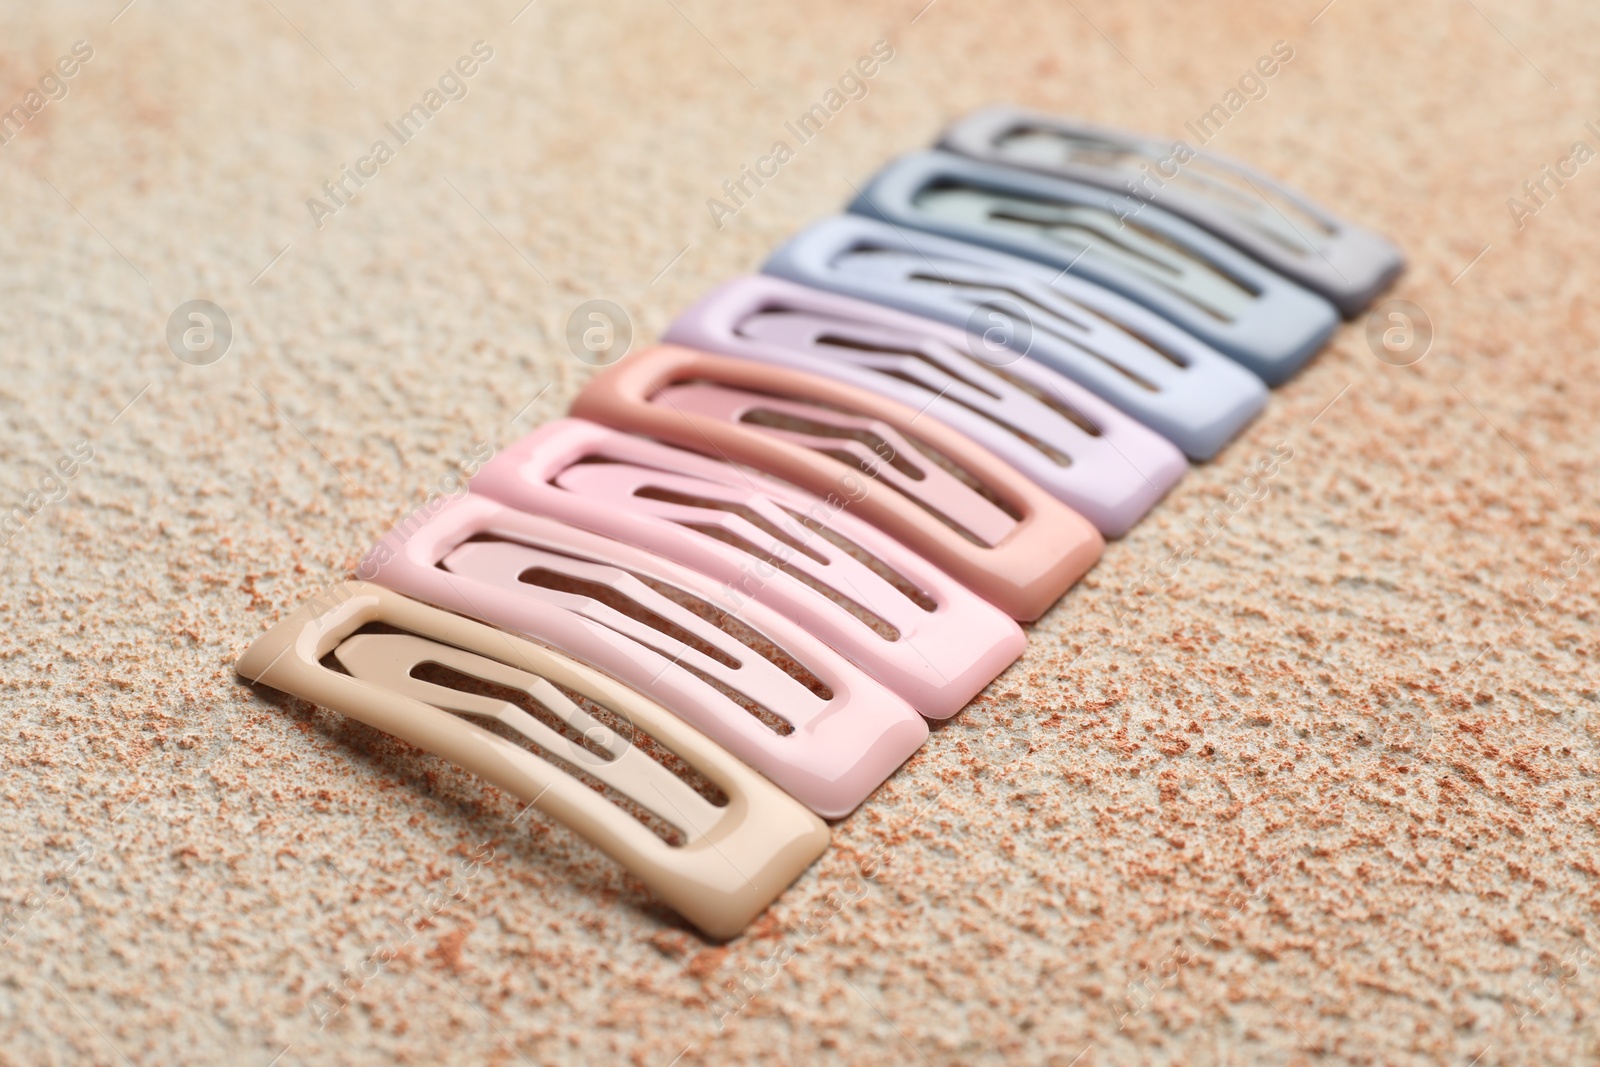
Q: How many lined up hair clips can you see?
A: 8